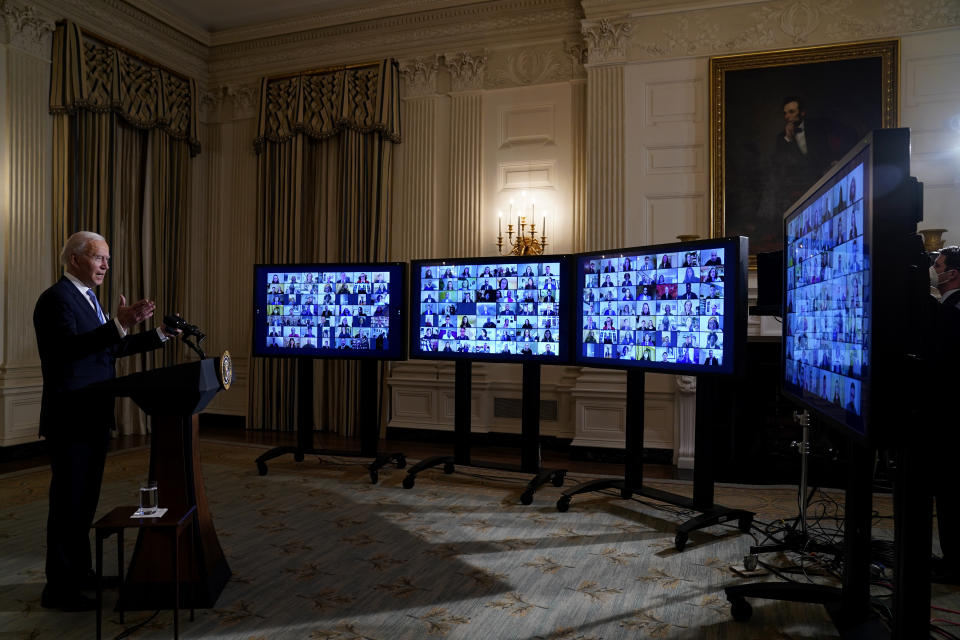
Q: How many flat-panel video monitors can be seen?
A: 4